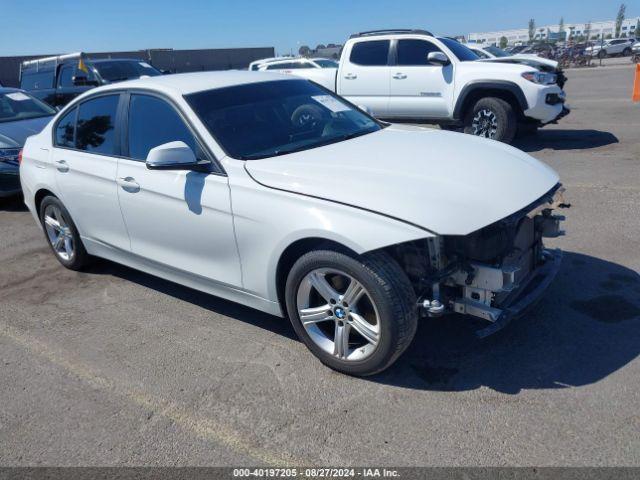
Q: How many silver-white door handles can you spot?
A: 4